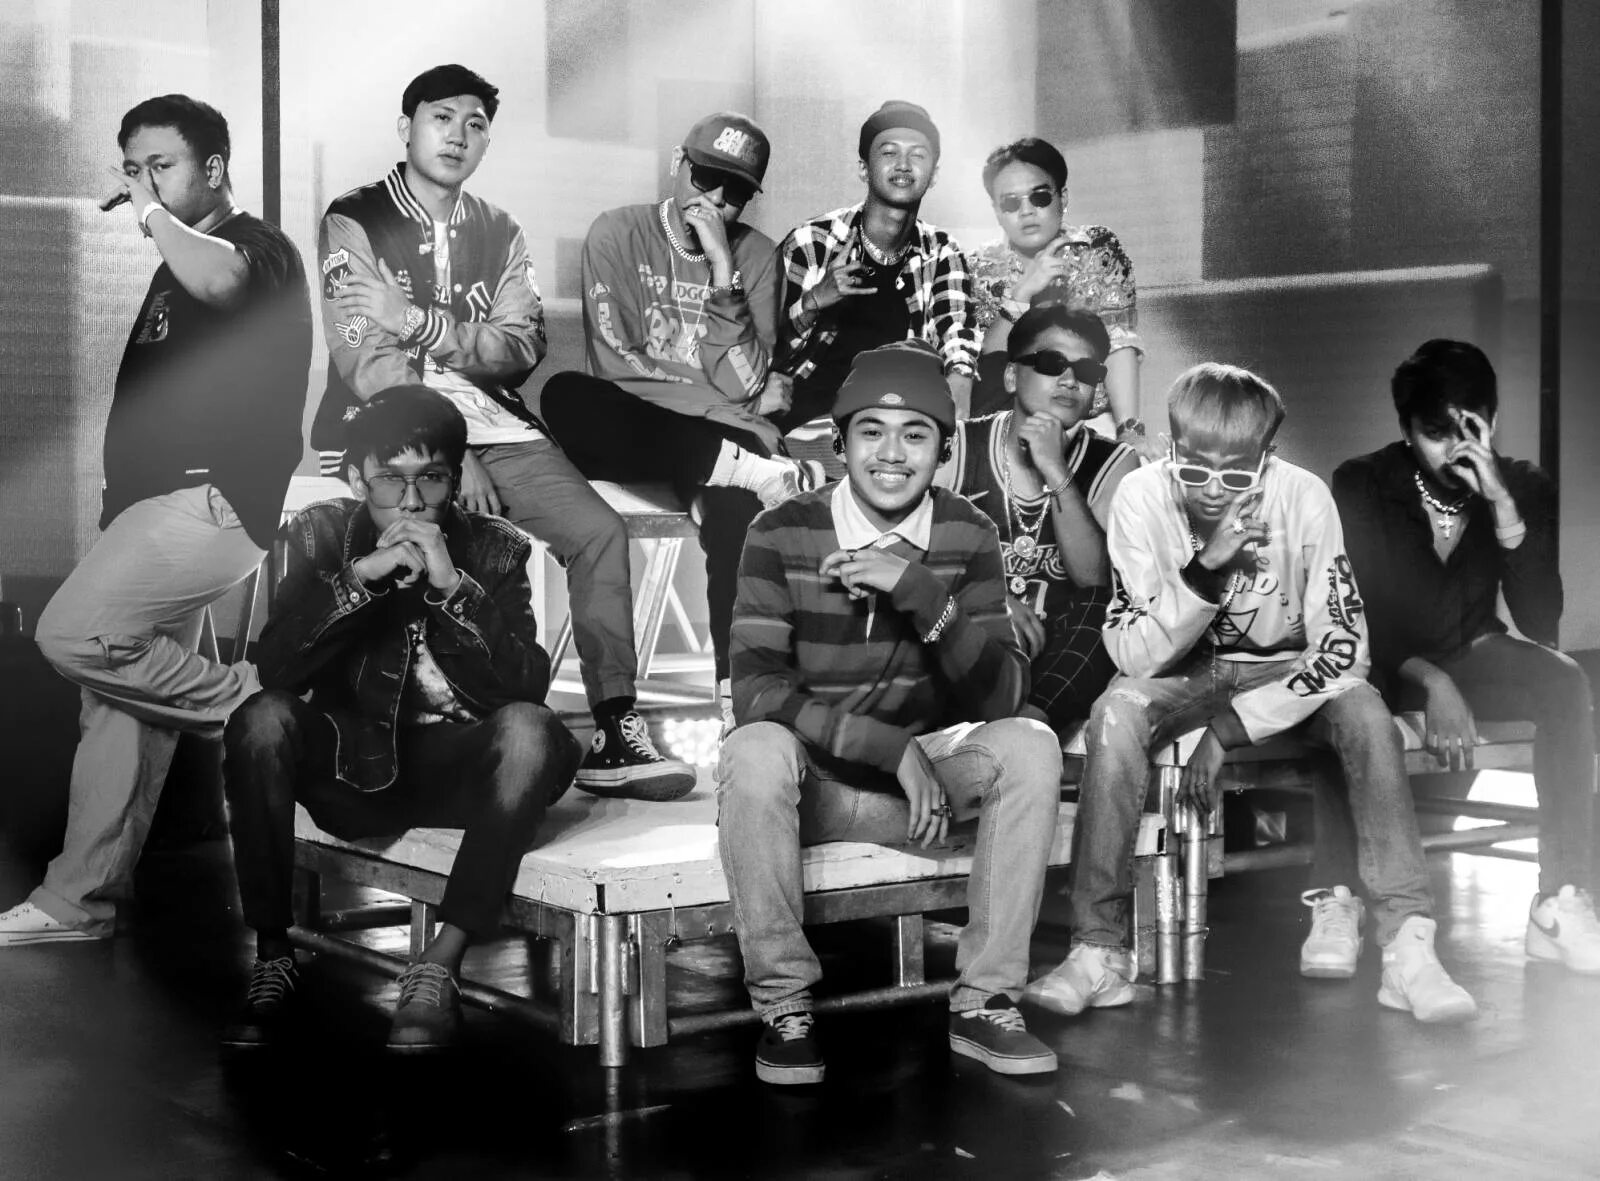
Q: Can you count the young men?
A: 10